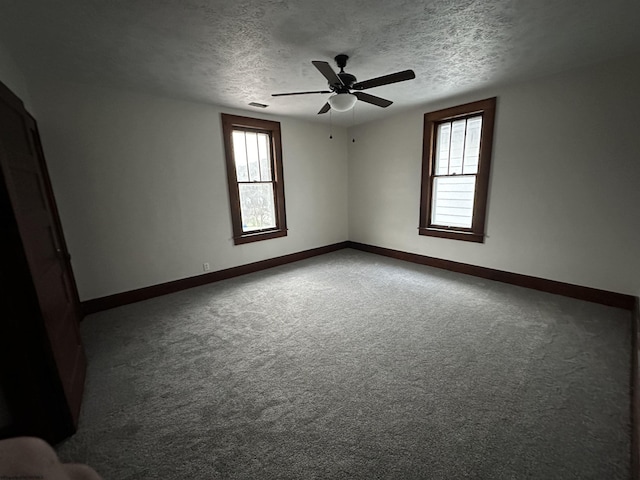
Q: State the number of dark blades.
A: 5